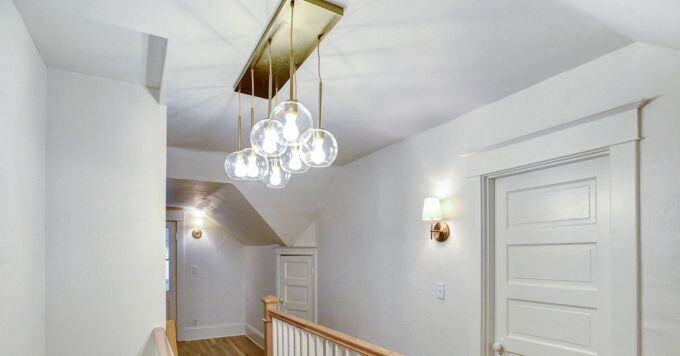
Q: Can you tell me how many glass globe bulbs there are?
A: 7